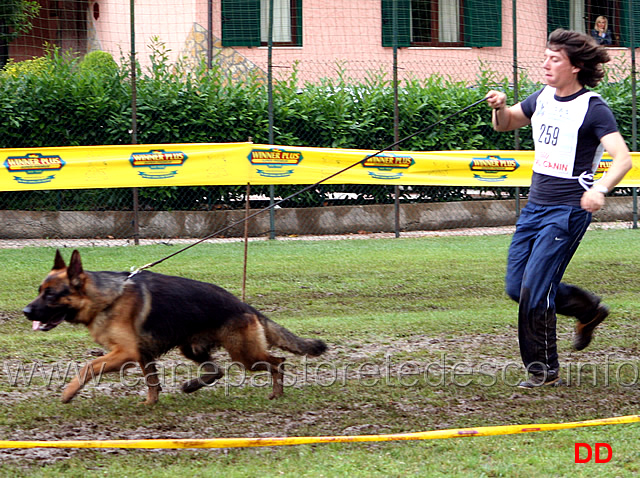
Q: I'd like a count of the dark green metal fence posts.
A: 5